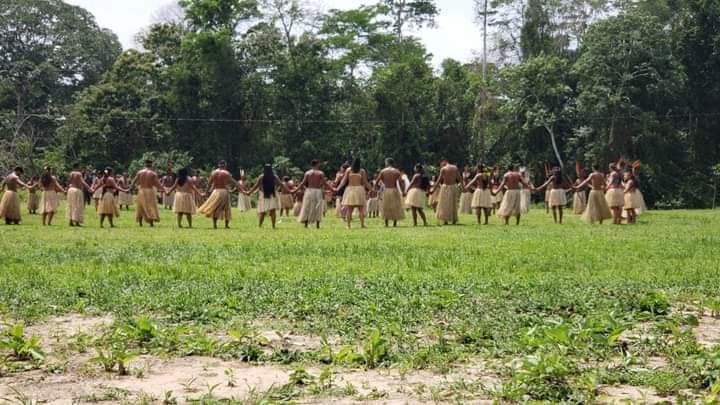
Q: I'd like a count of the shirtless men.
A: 9